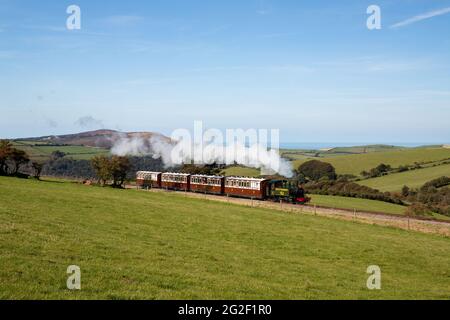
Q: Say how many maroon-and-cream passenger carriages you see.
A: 4